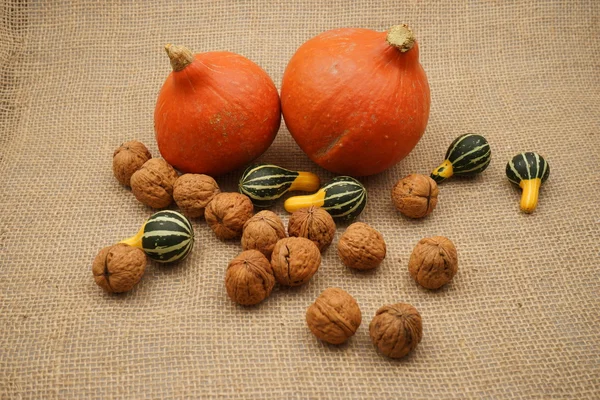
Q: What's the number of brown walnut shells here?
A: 14